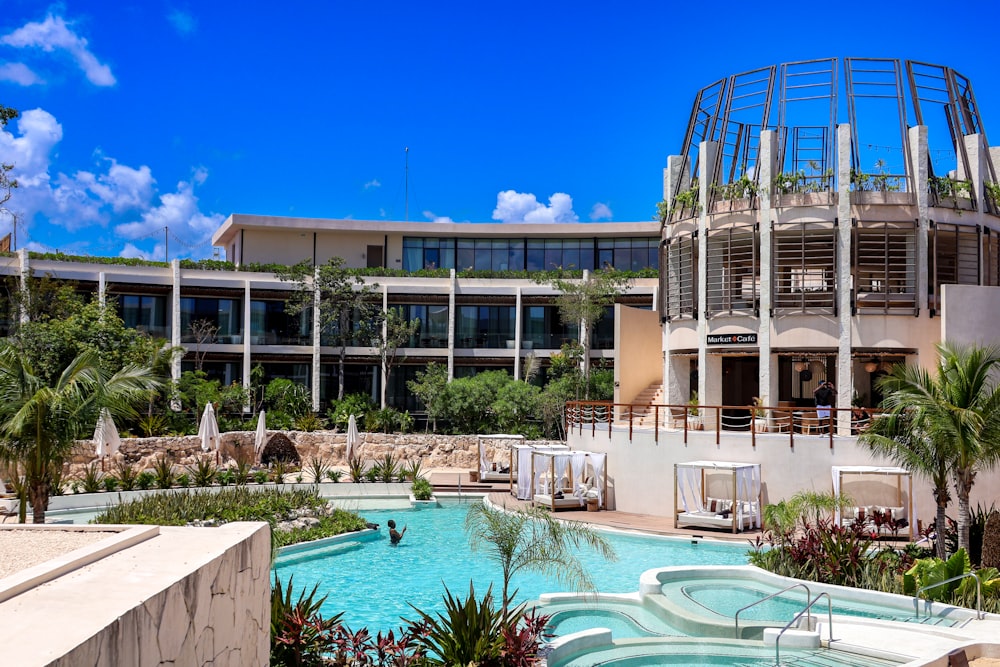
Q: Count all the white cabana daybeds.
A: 5